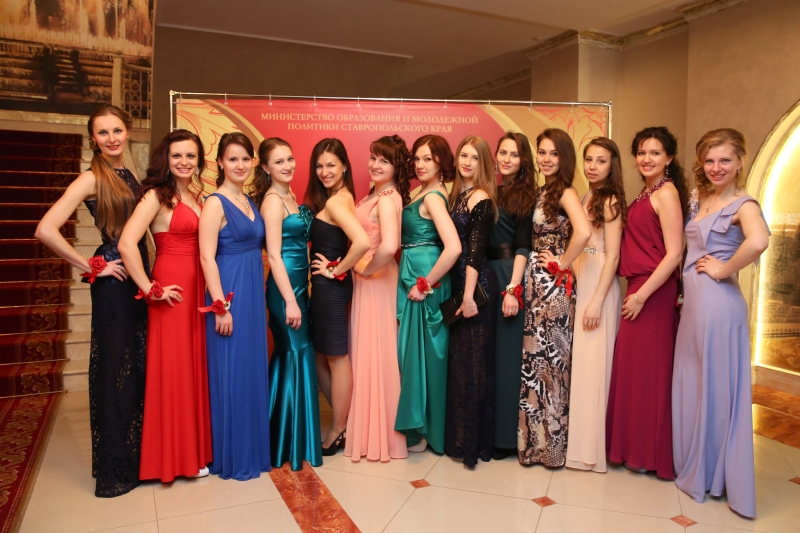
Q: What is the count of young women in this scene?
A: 13